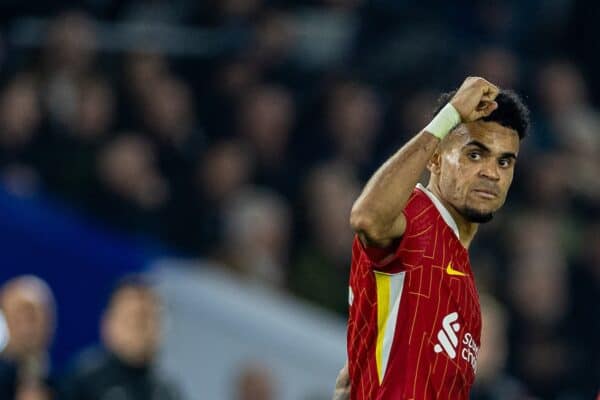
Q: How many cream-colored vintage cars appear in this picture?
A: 0